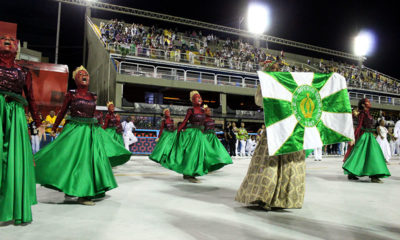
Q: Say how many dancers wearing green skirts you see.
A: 7